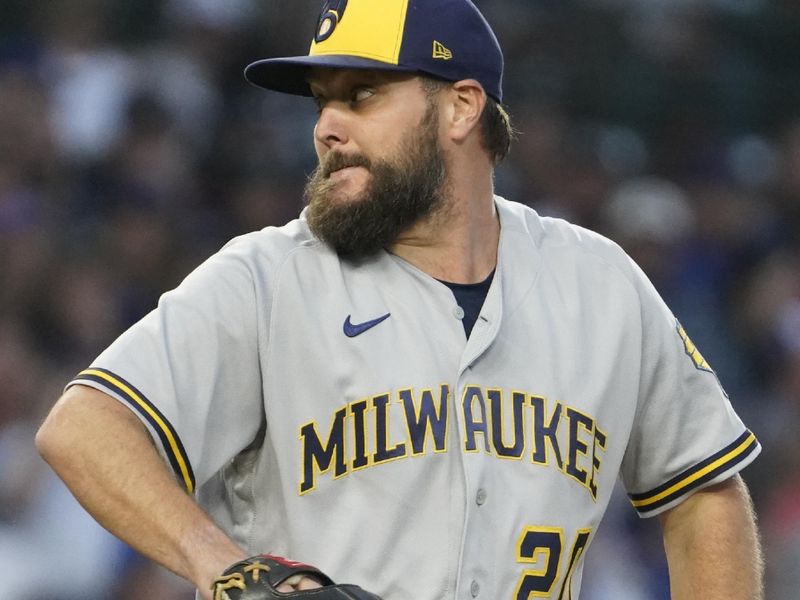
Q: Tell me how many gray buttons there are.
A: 3